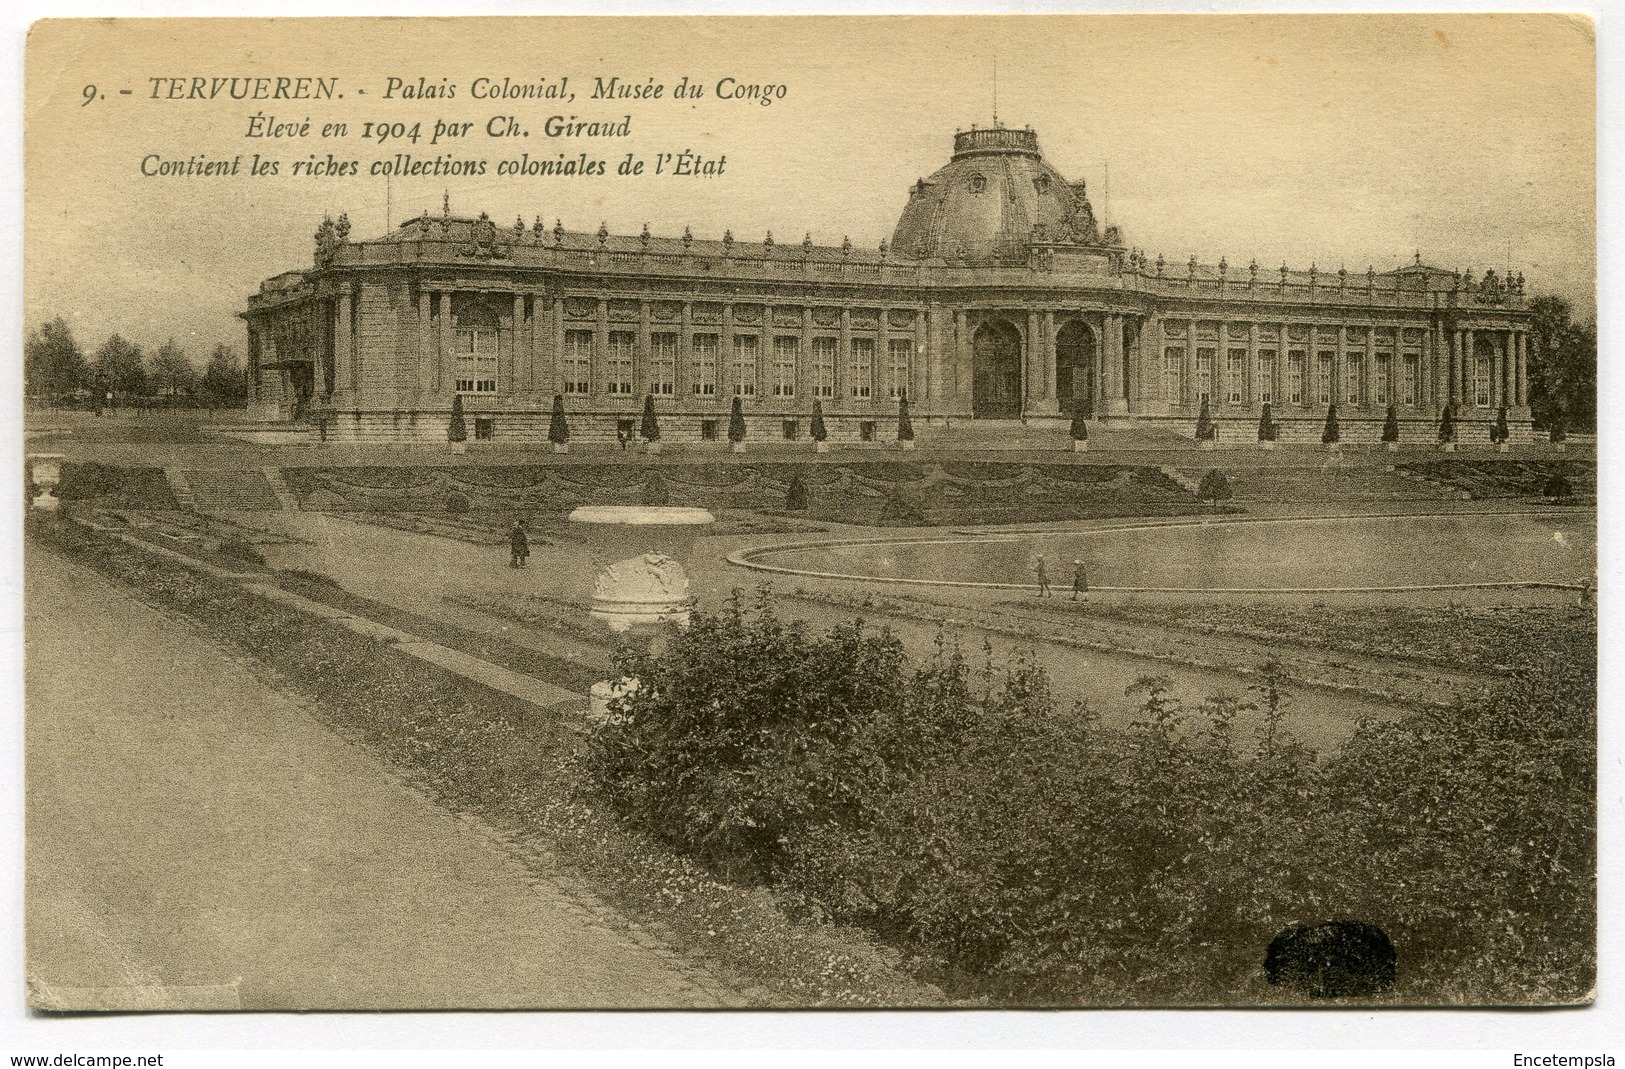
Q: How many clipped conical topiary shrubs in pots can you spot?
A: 14